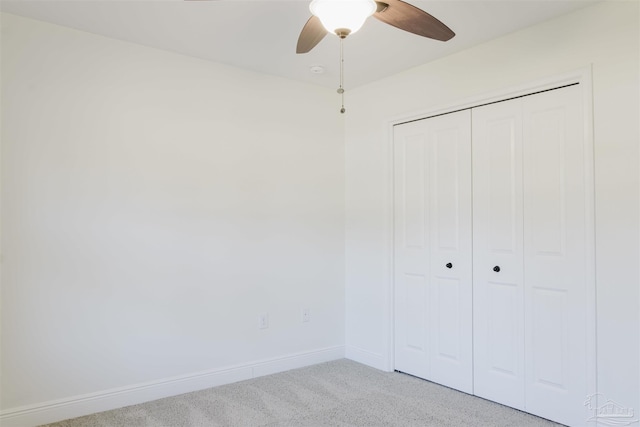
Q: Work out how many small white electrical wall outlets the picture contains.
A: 2